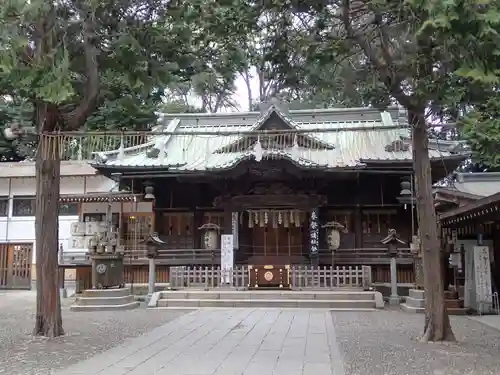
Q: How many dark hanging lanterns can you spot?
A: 2